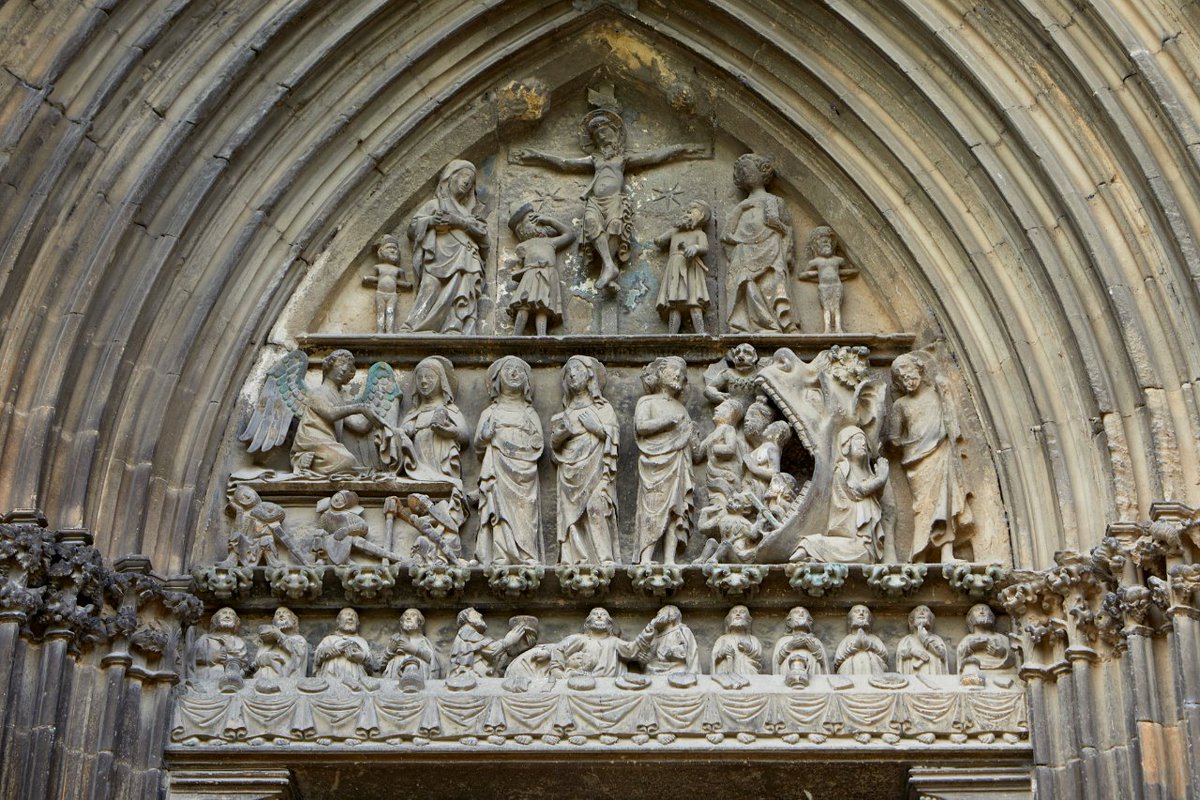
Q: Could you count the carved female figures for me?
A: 5